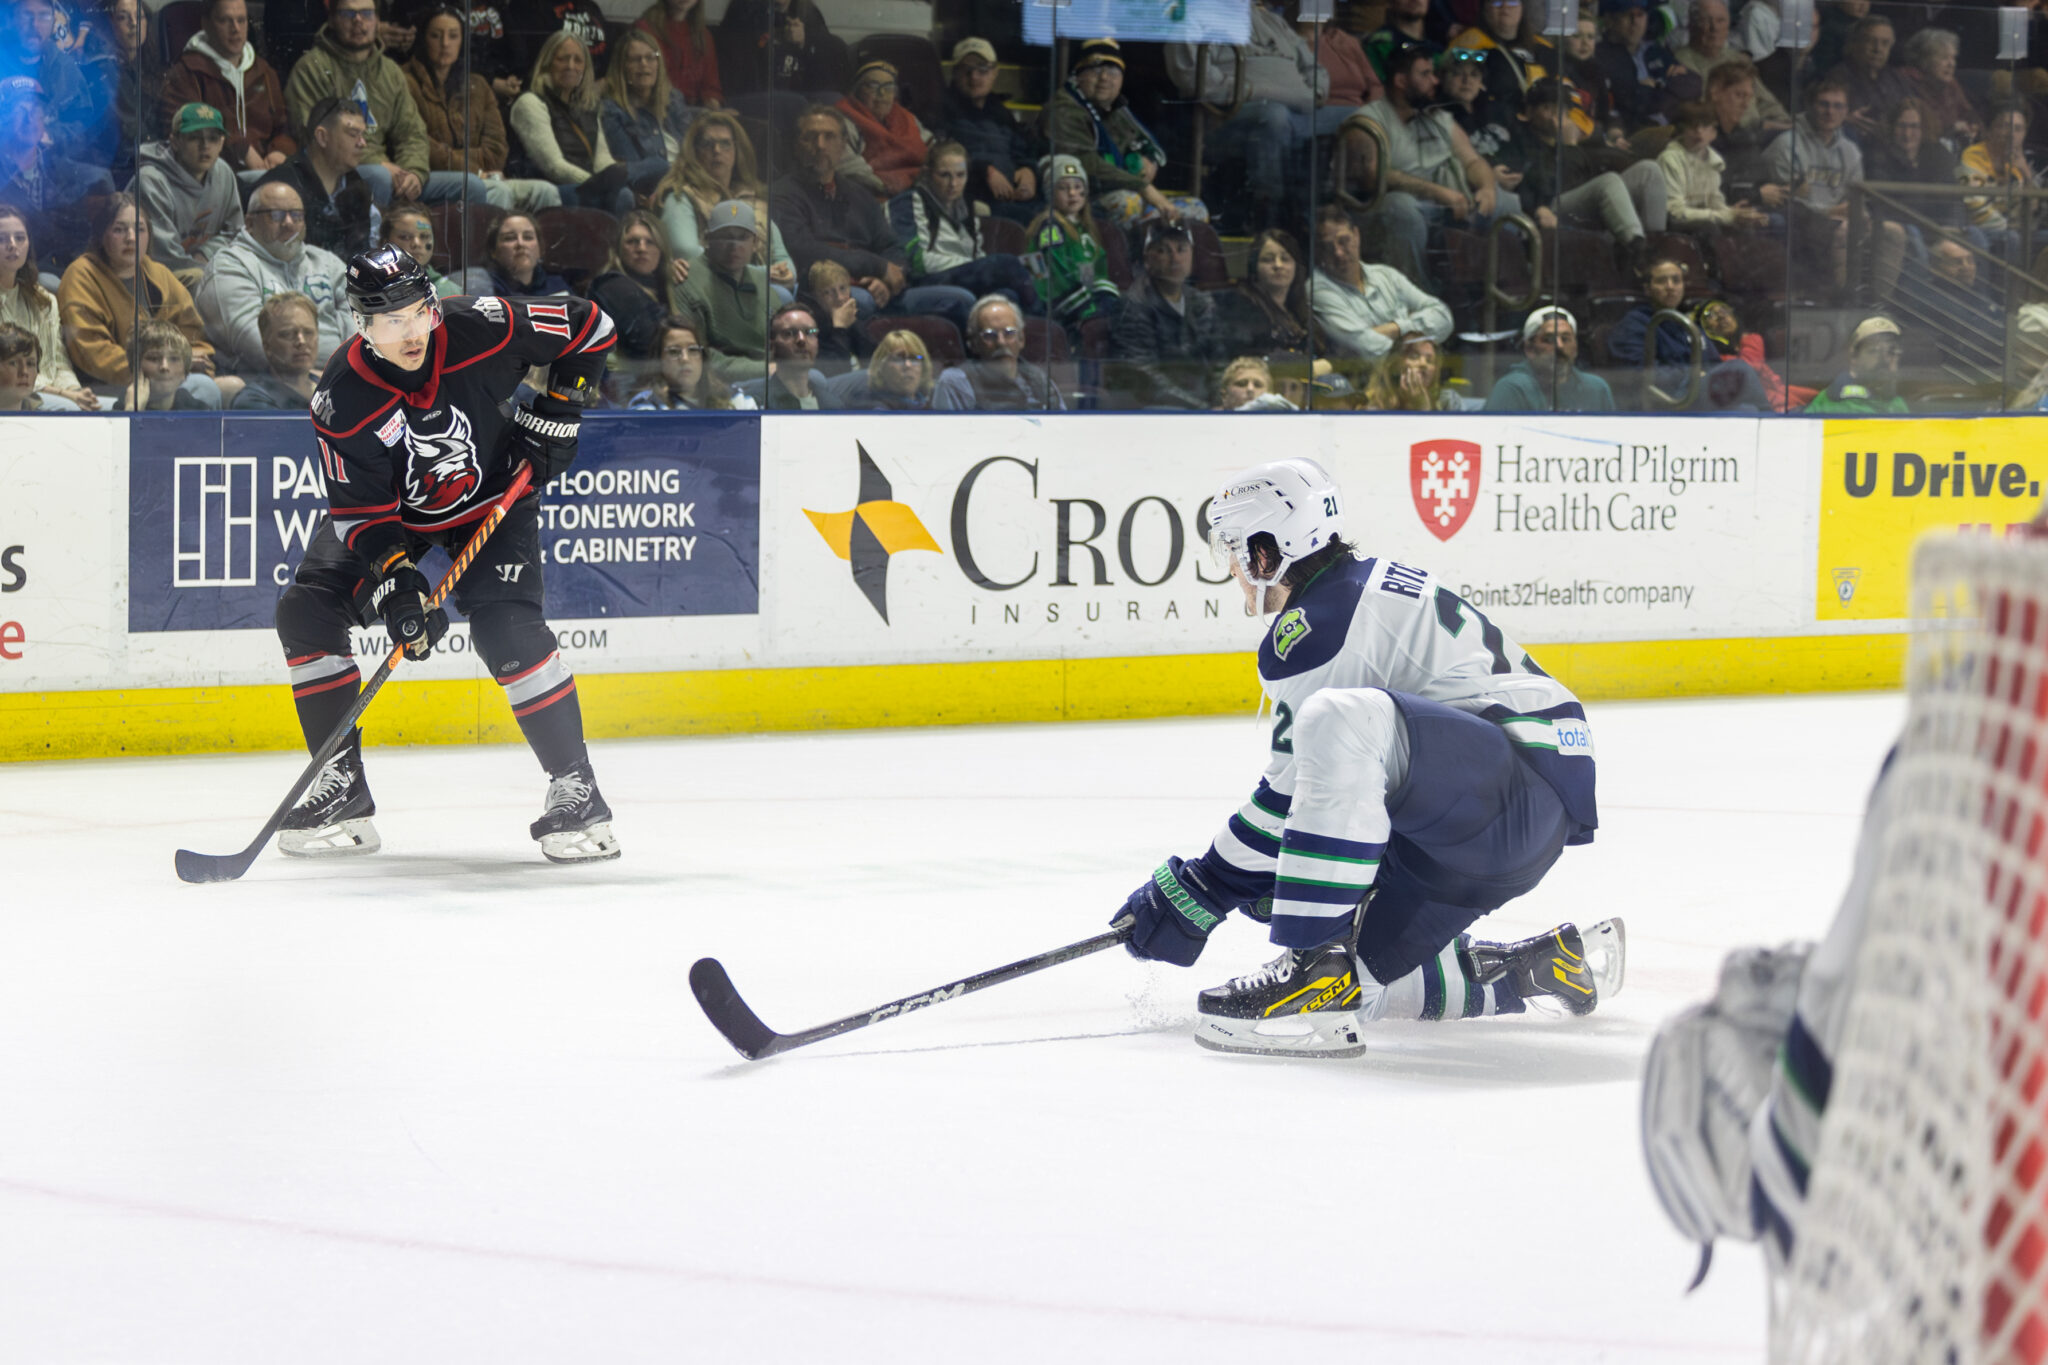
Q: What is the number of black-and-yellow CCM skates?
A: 2